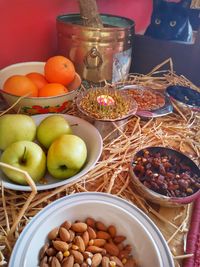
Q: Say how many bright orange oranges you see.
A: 4